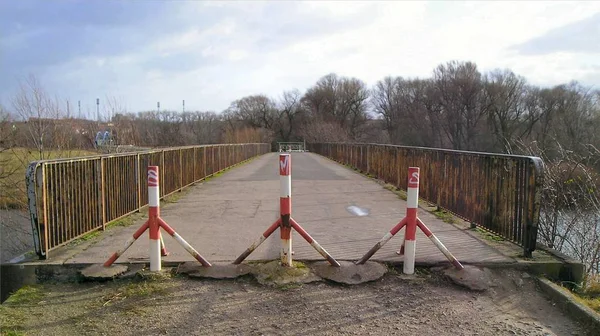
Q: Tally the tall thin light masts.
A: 4